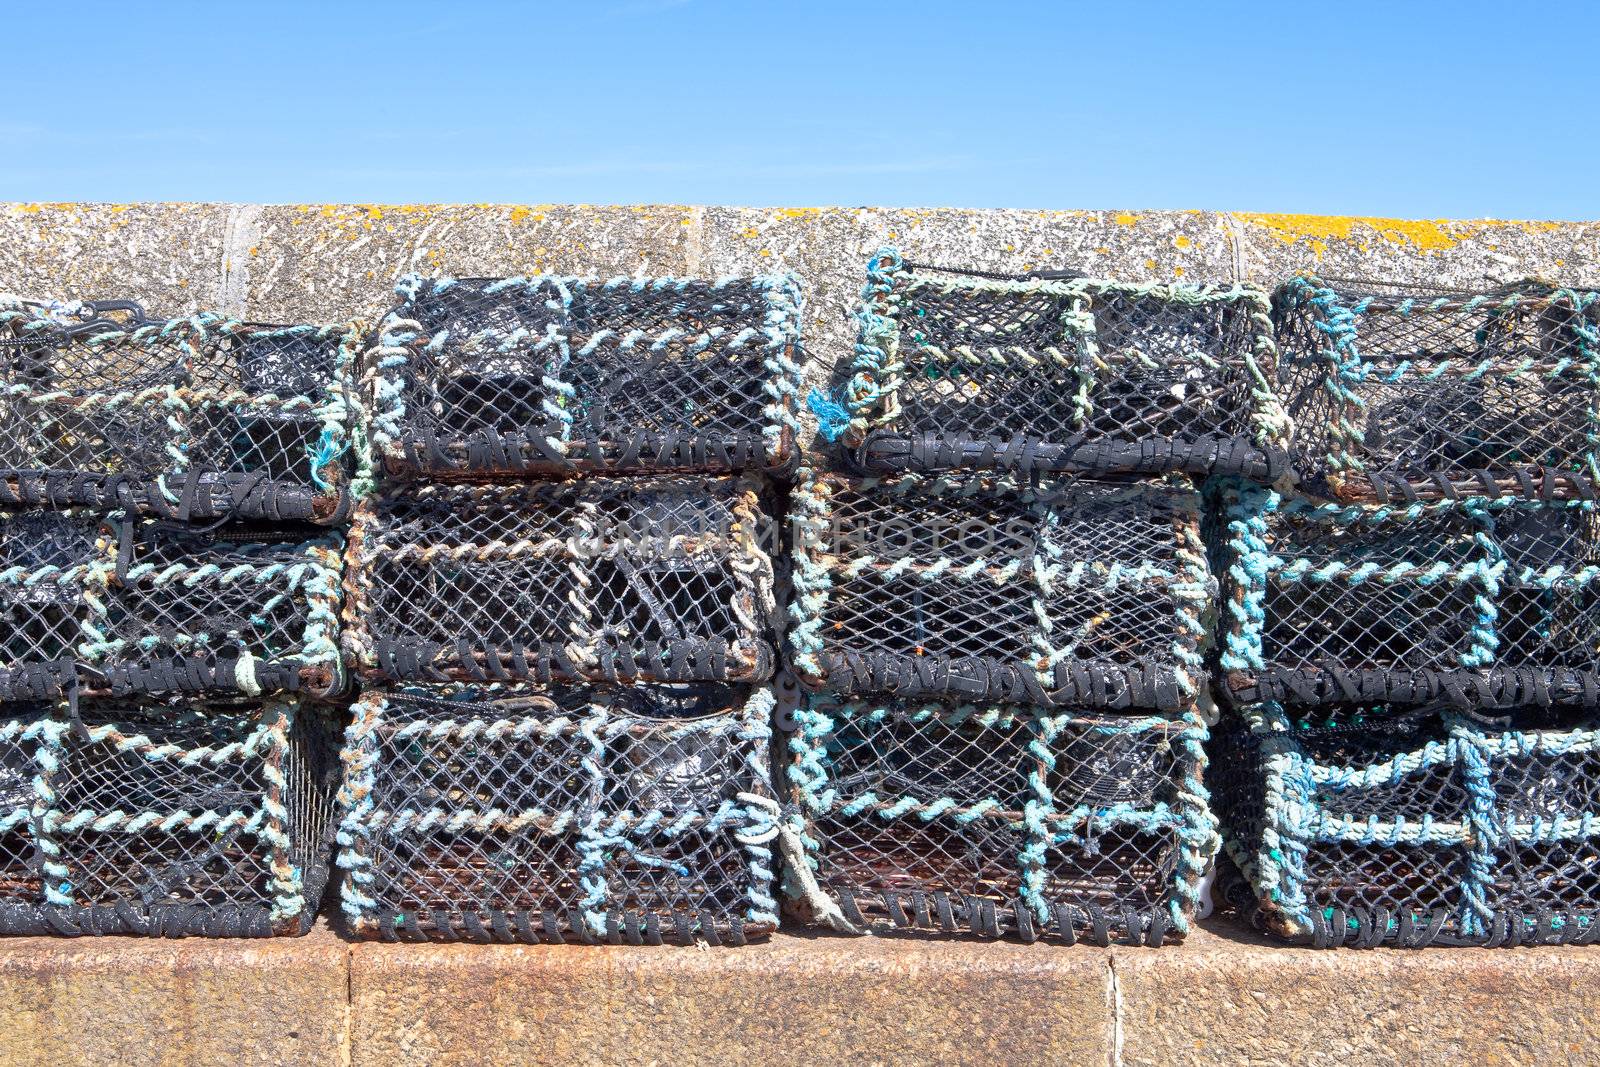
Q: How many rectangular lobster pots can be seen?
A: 12